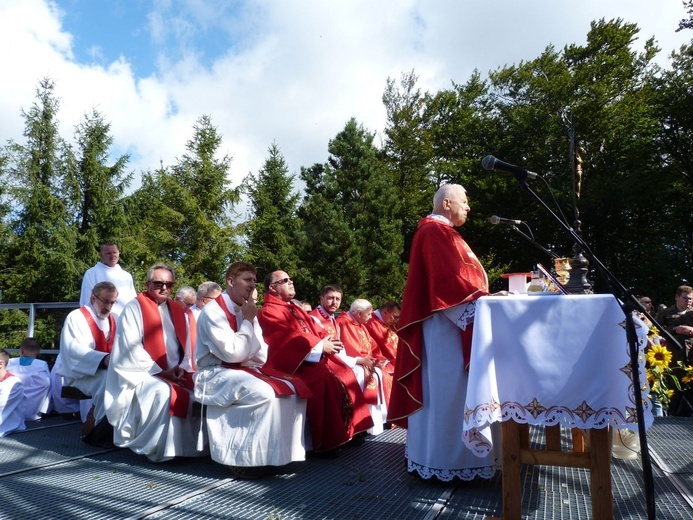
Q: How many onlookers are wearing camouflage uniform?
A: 1